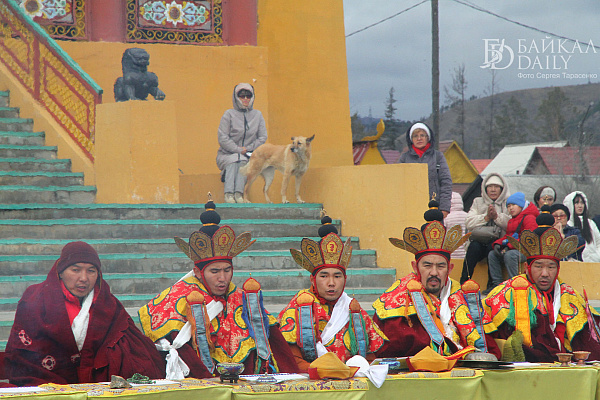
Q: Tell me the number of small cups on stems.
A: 2